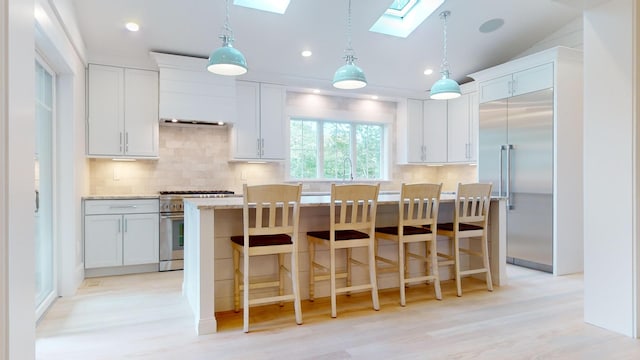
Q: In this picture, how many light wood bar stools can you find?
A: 4